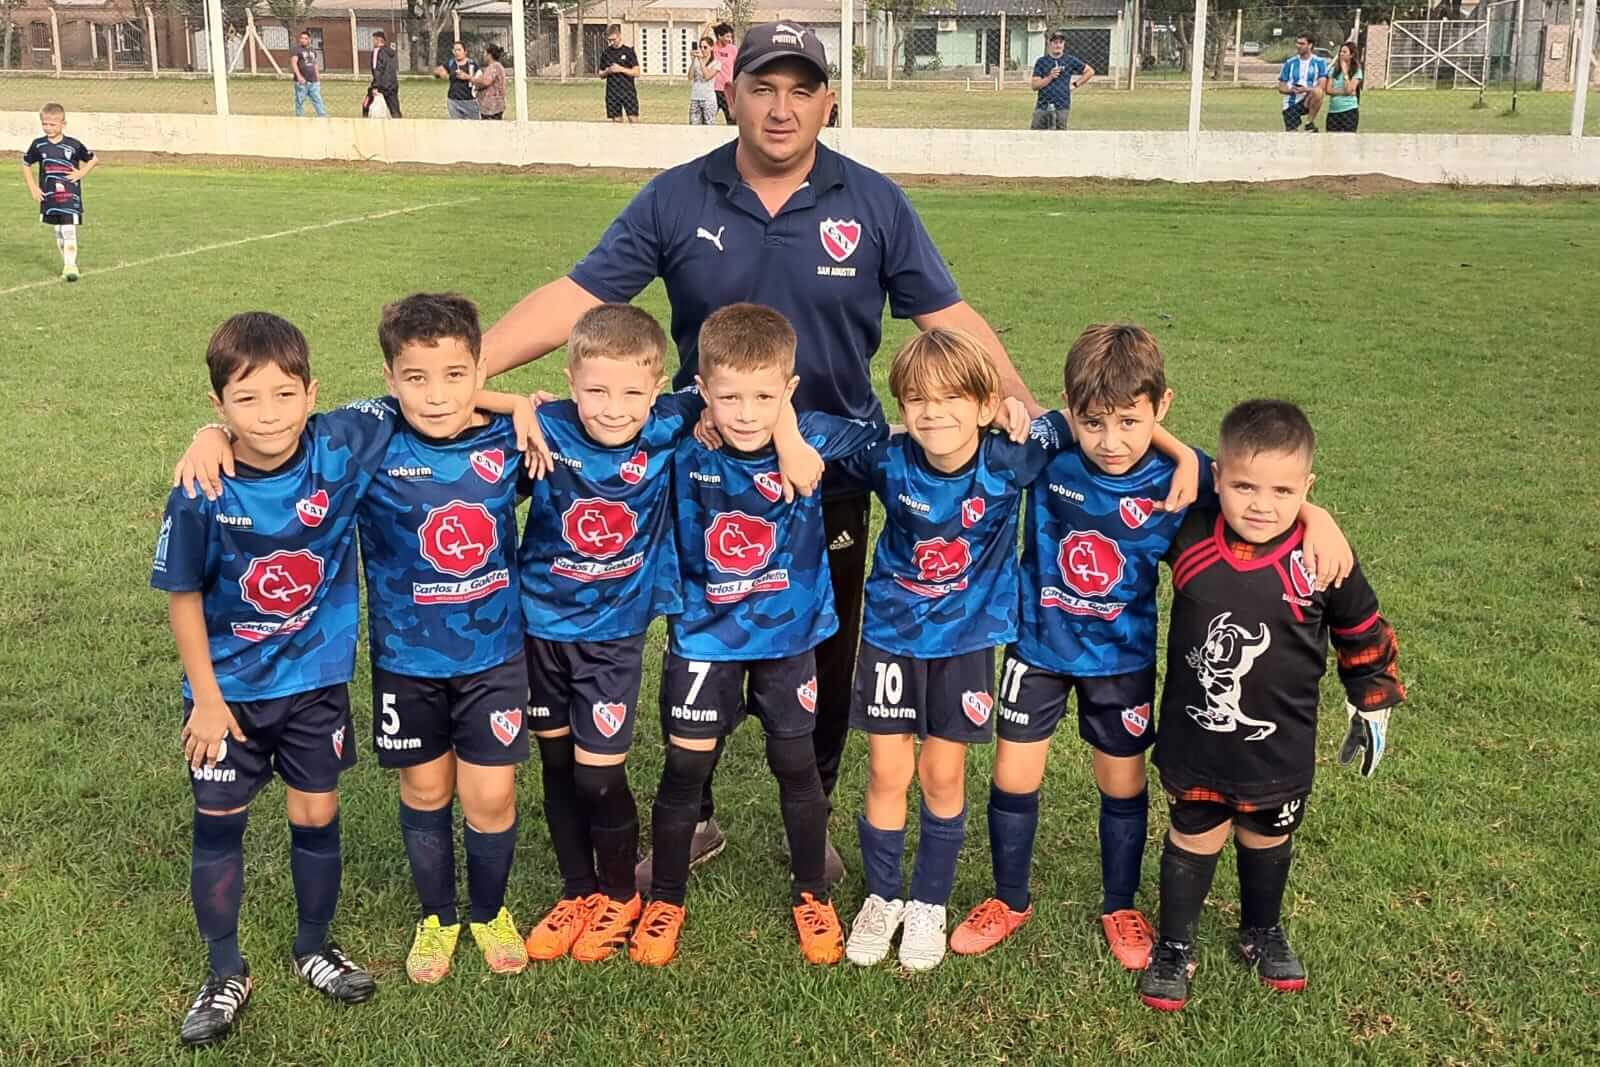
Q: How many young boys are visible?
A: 8